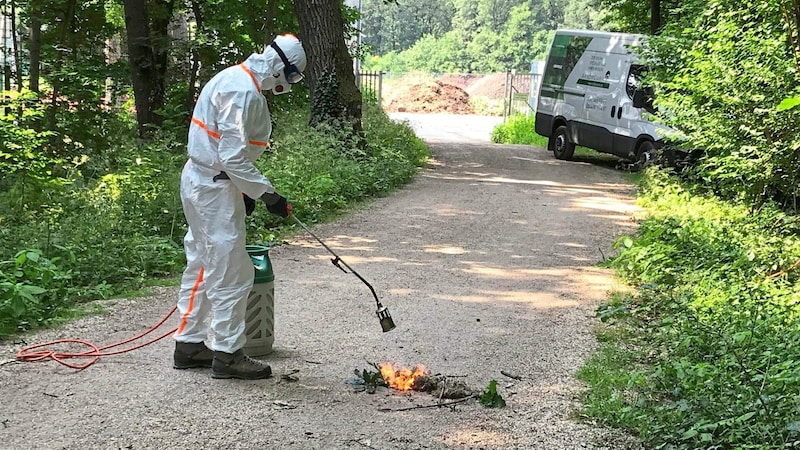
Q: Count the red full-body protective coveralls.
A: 0